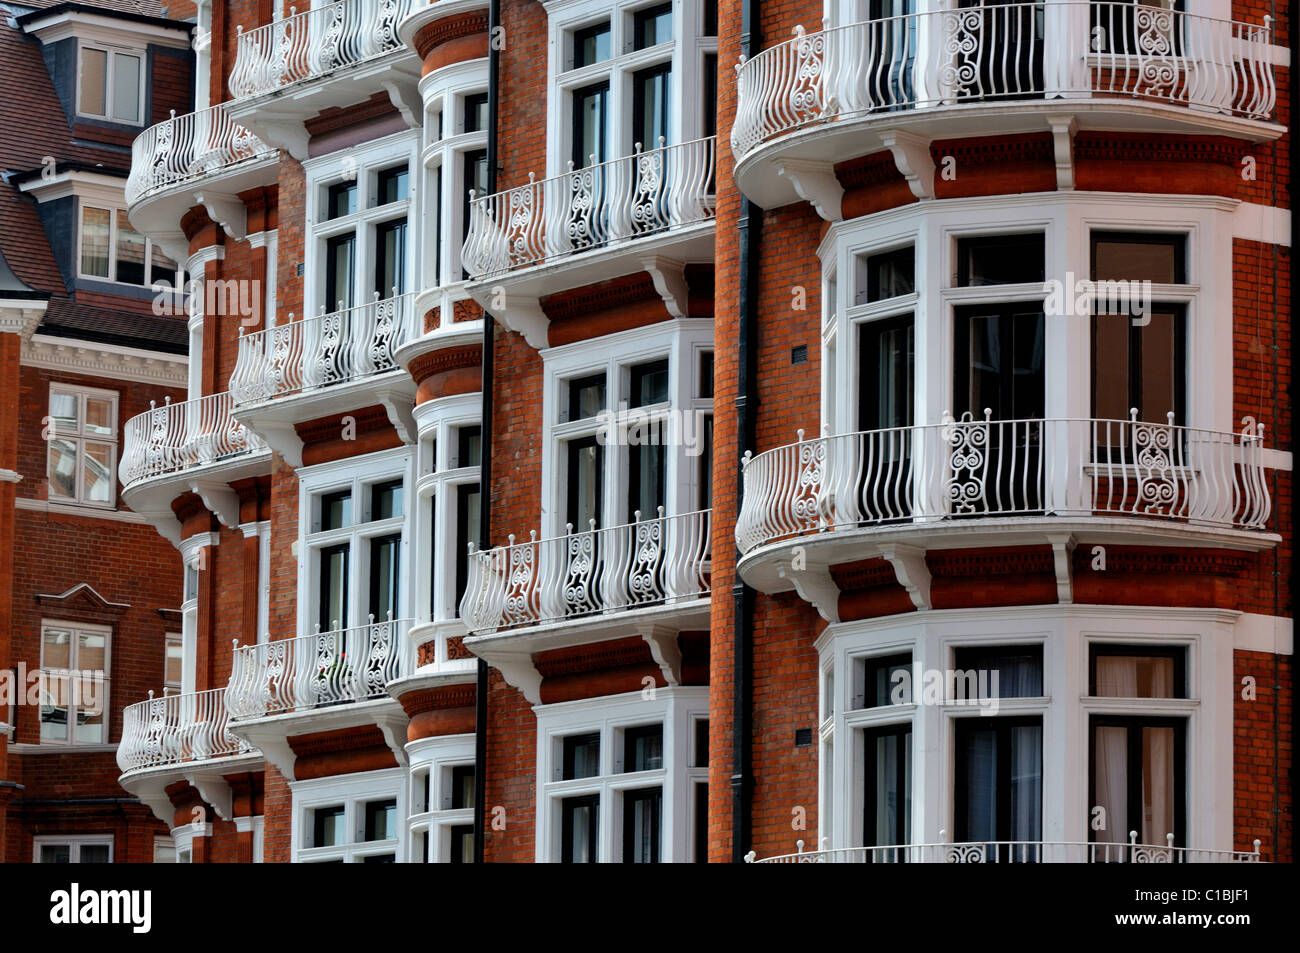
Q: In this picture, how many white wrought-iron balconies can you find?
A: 11